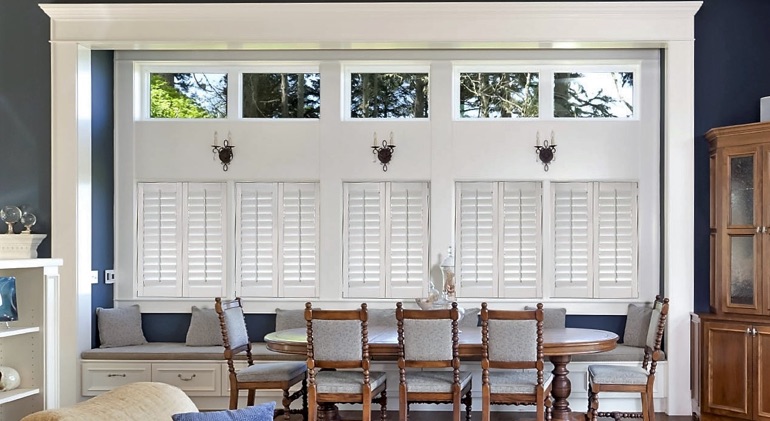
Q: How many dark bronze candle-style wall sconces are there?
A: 3